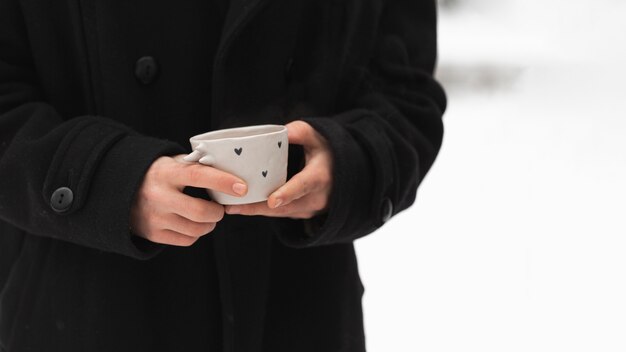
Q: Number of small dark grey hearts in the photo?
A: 3